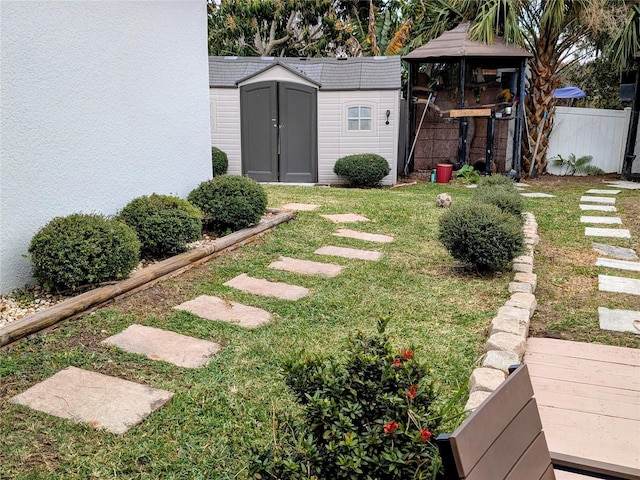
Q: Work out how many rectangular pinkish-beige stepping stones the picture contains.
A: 9